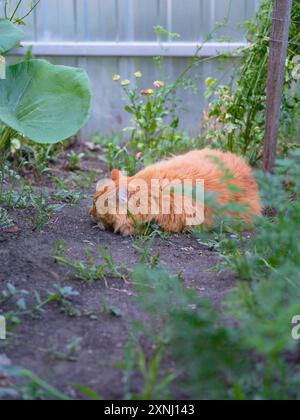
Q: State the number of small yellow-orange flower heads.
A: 5